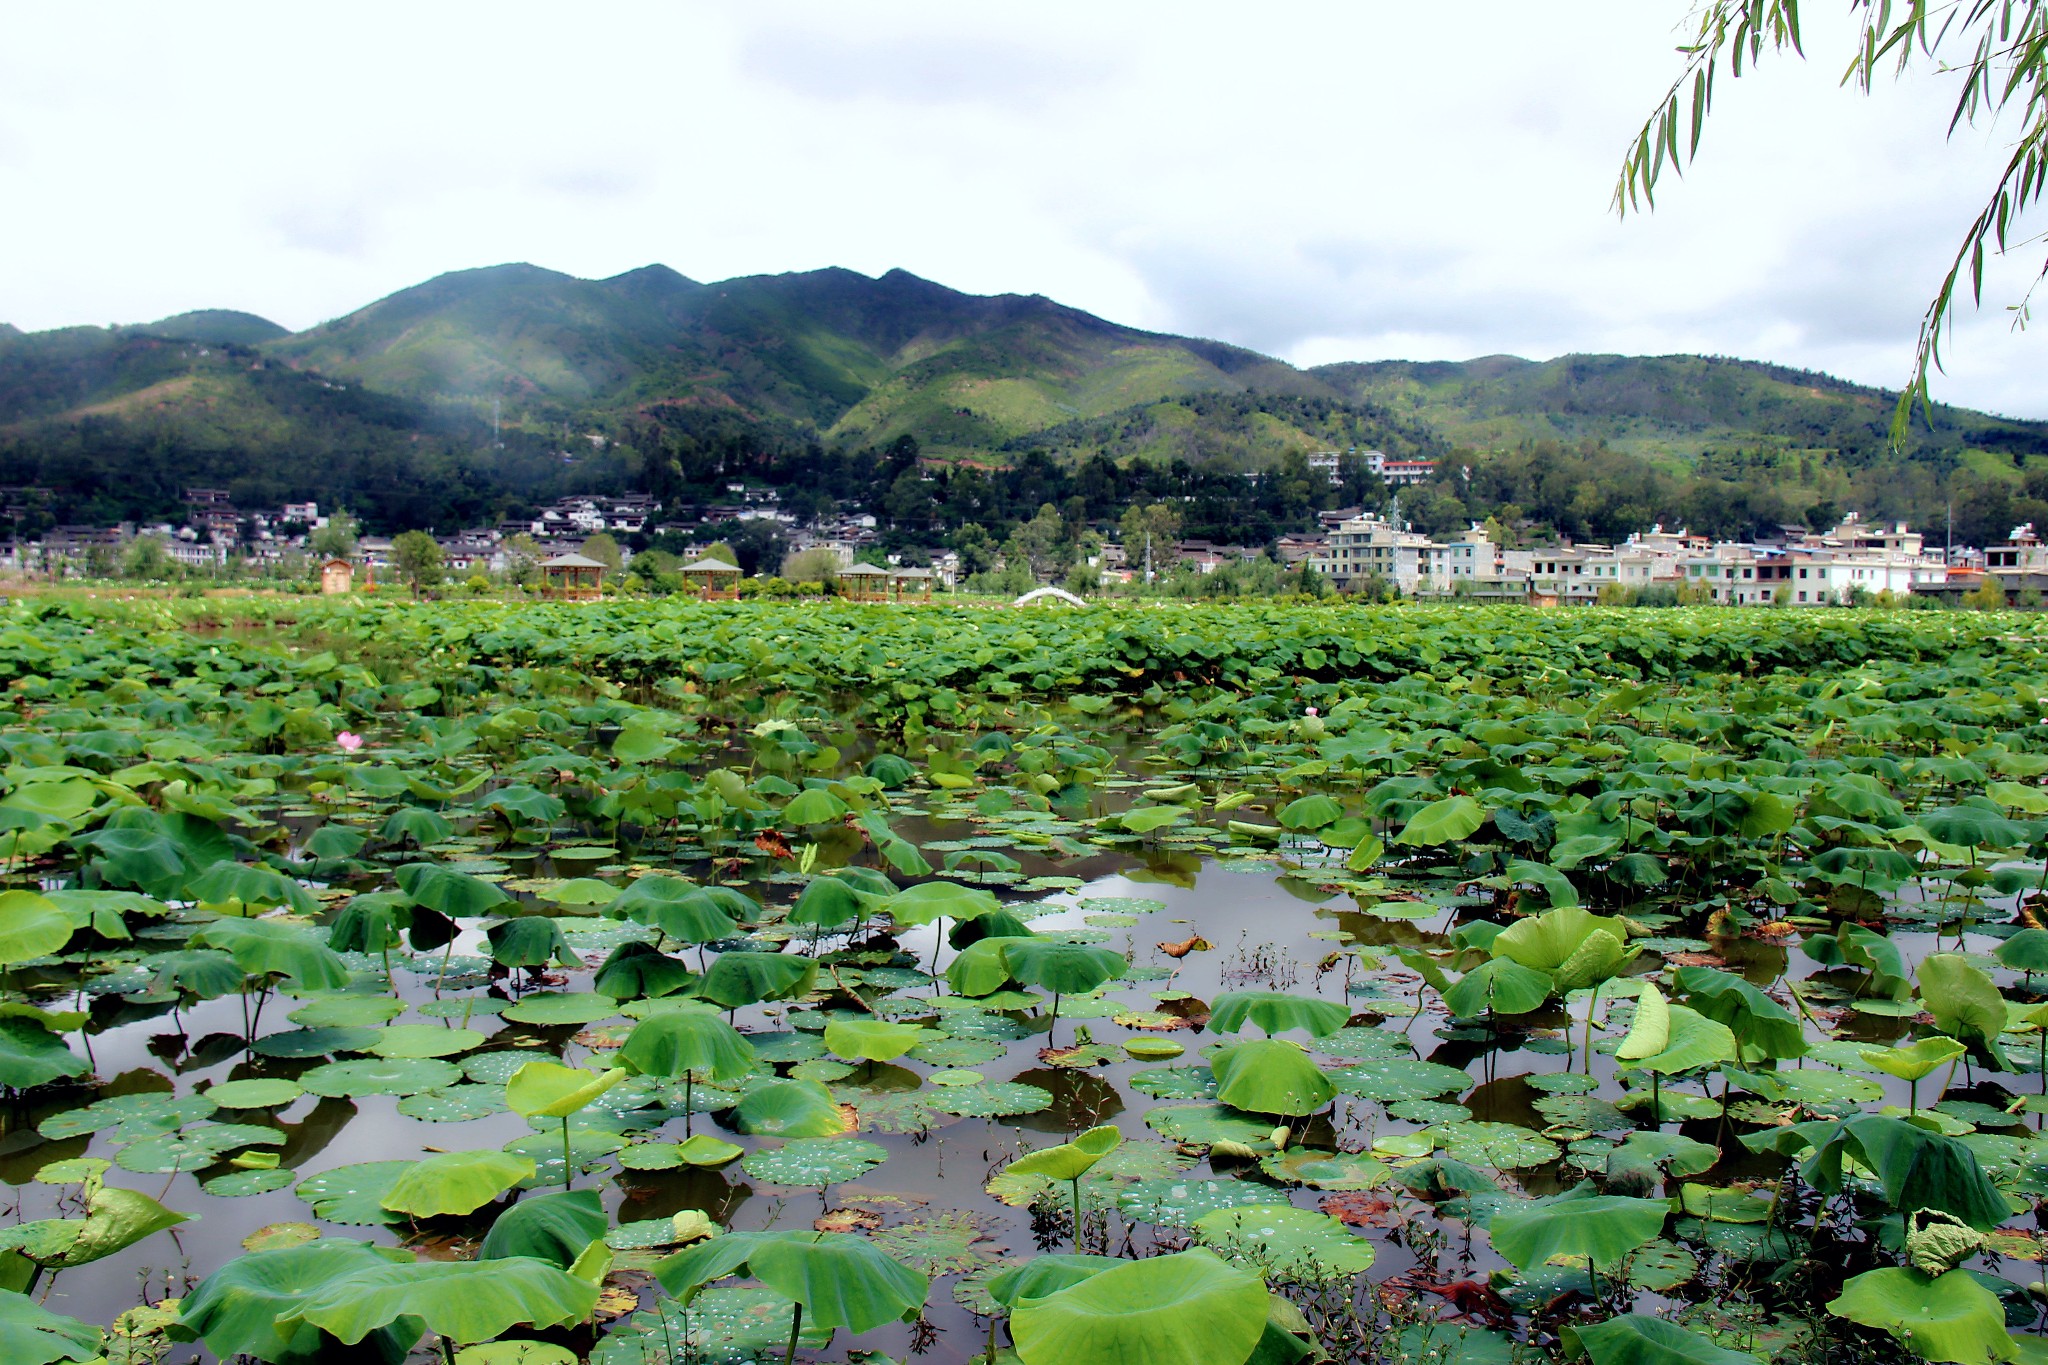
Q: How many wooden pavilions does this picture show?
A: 4